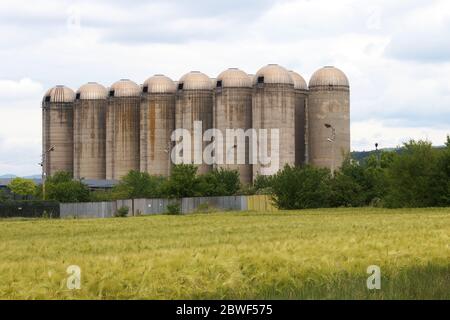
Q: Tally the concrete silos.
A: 9